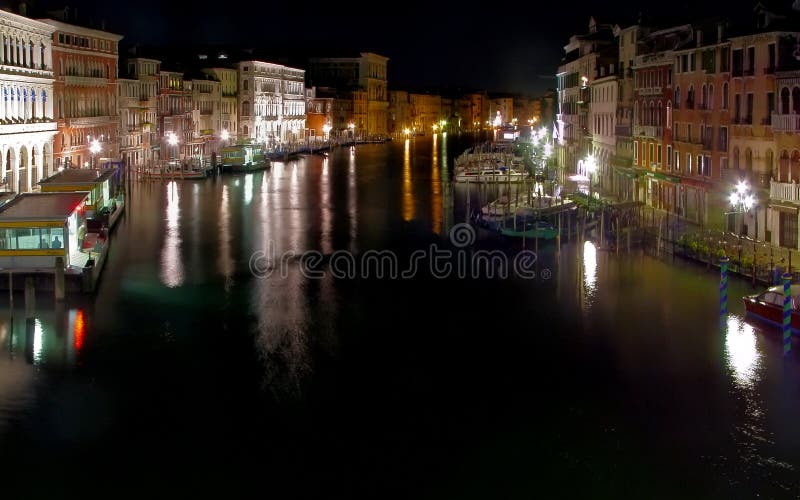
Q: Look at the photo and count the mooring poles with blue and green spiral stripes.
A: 2